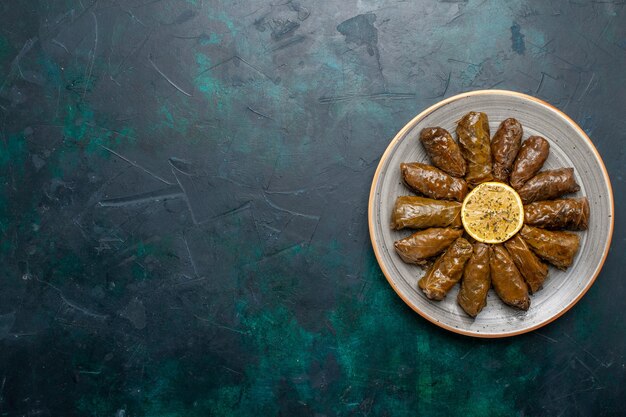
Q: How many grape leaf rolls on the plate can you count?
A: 14